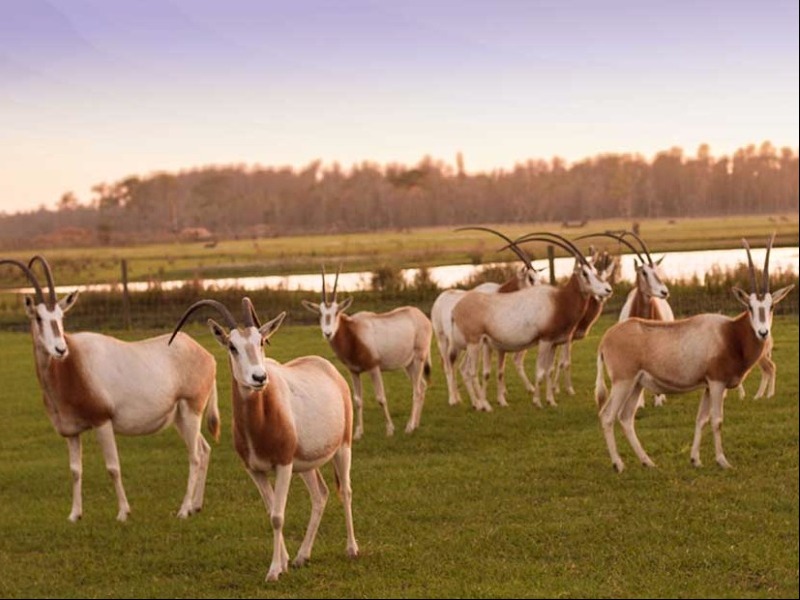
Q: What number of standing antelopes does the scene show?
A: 8